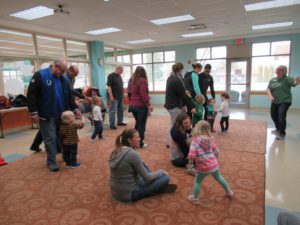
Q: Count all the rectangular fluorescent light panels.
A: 7